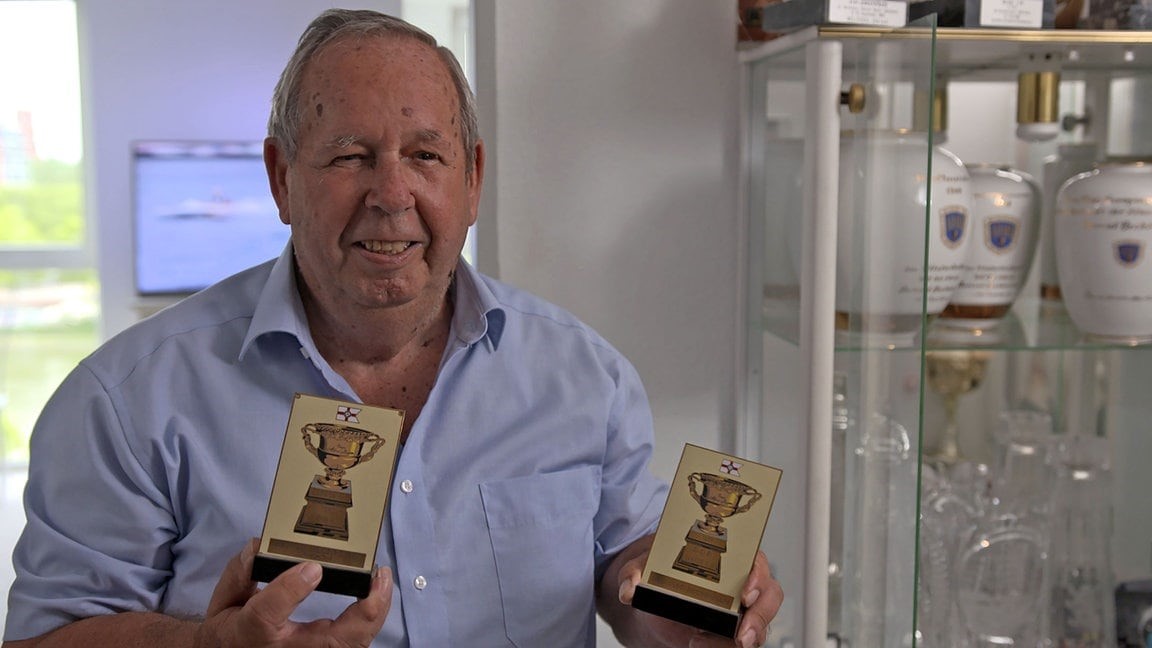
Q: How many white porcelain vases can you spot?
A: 3